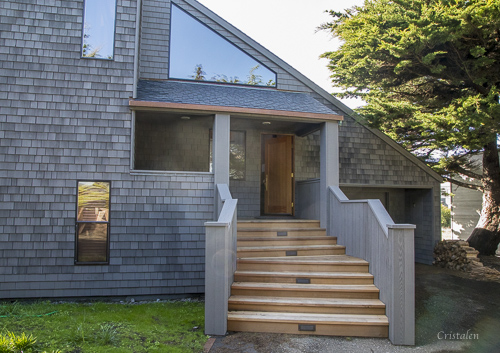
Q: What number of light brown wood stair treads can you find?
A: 9